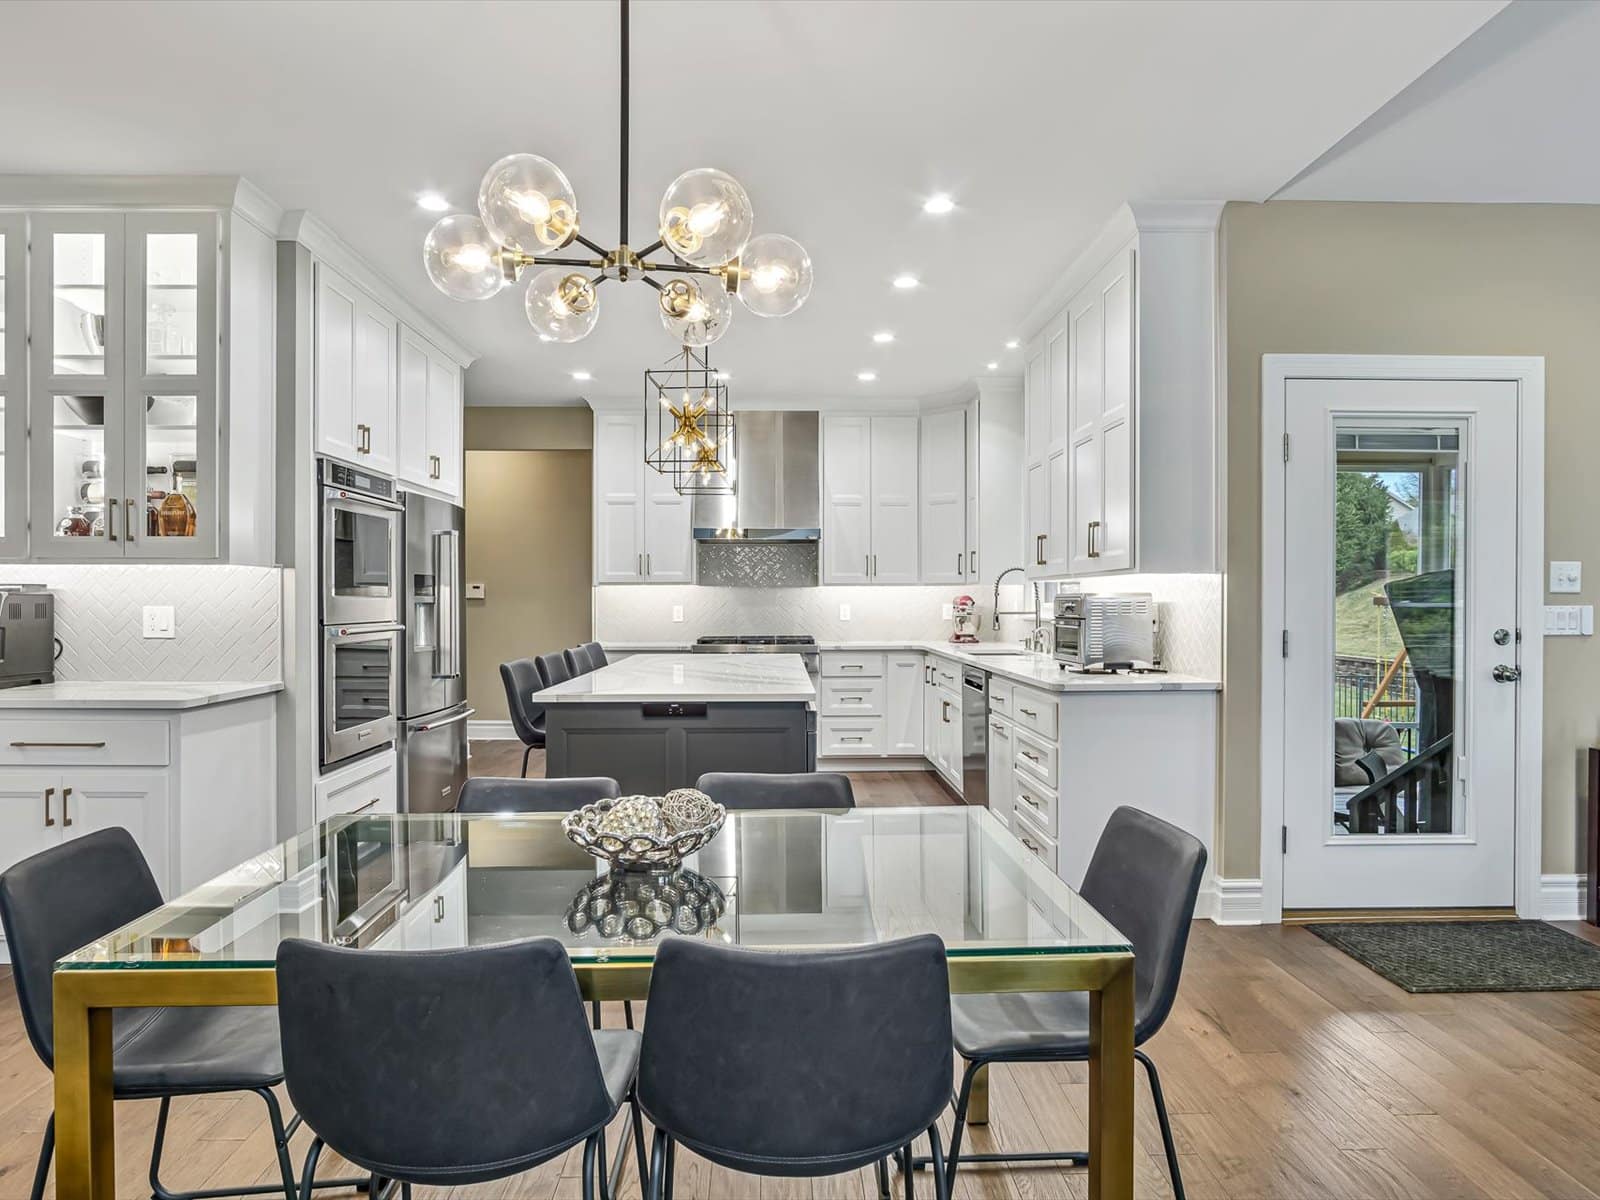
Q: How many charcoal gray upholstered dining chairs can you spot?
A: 6